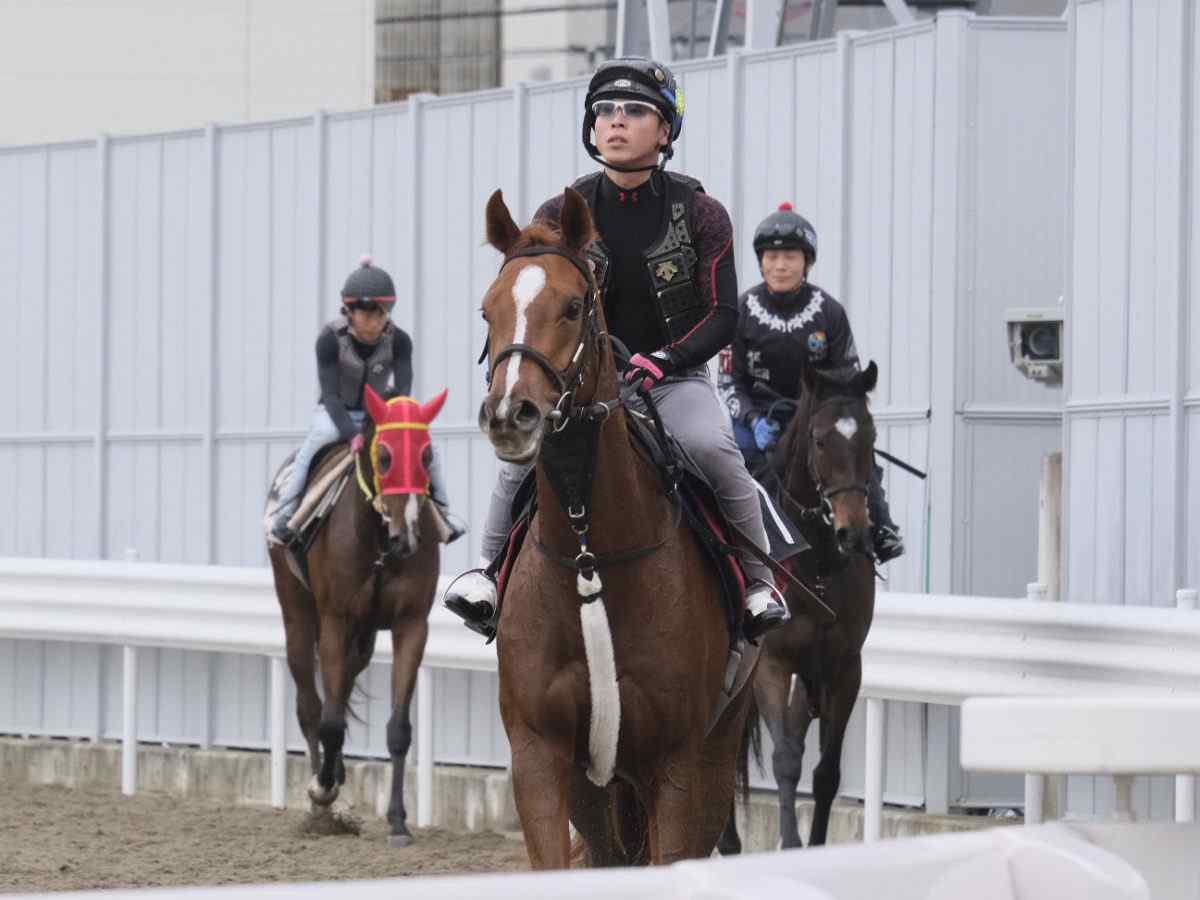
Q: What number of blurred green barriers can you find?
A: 0